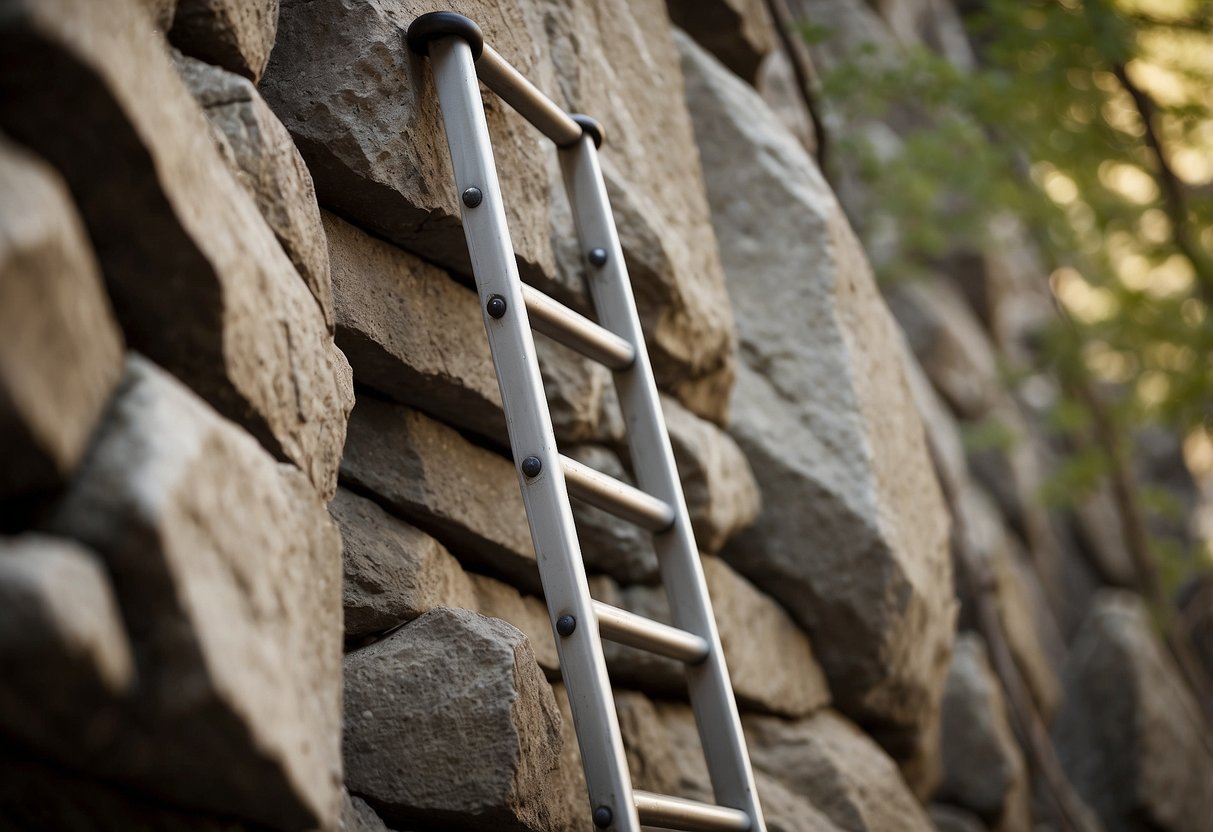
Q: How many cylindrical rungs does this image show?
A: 5